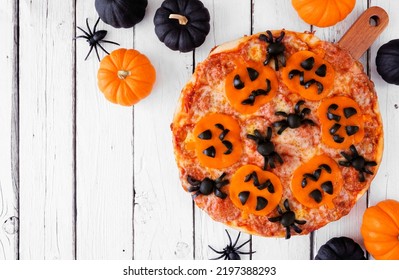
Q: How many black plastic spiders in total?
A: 2